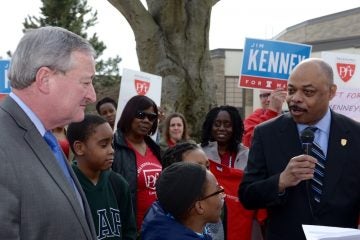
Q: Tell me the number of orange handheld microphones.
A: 0